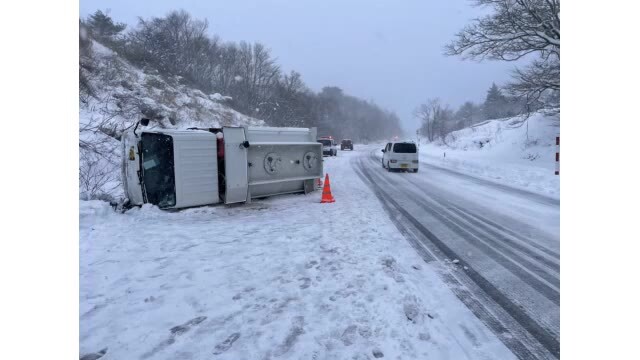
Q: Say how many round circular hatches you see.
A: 2